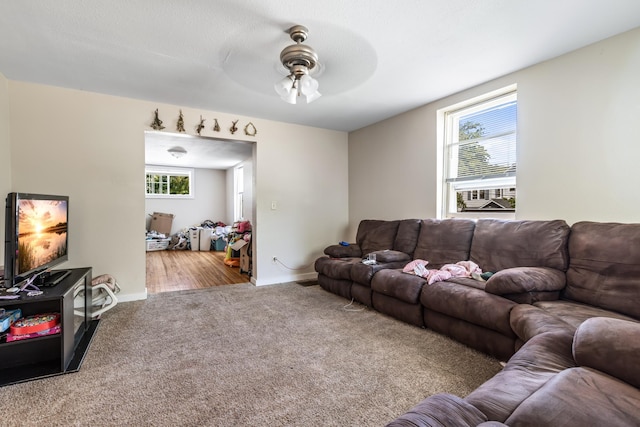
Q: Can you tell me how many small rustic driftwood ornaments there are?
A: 6